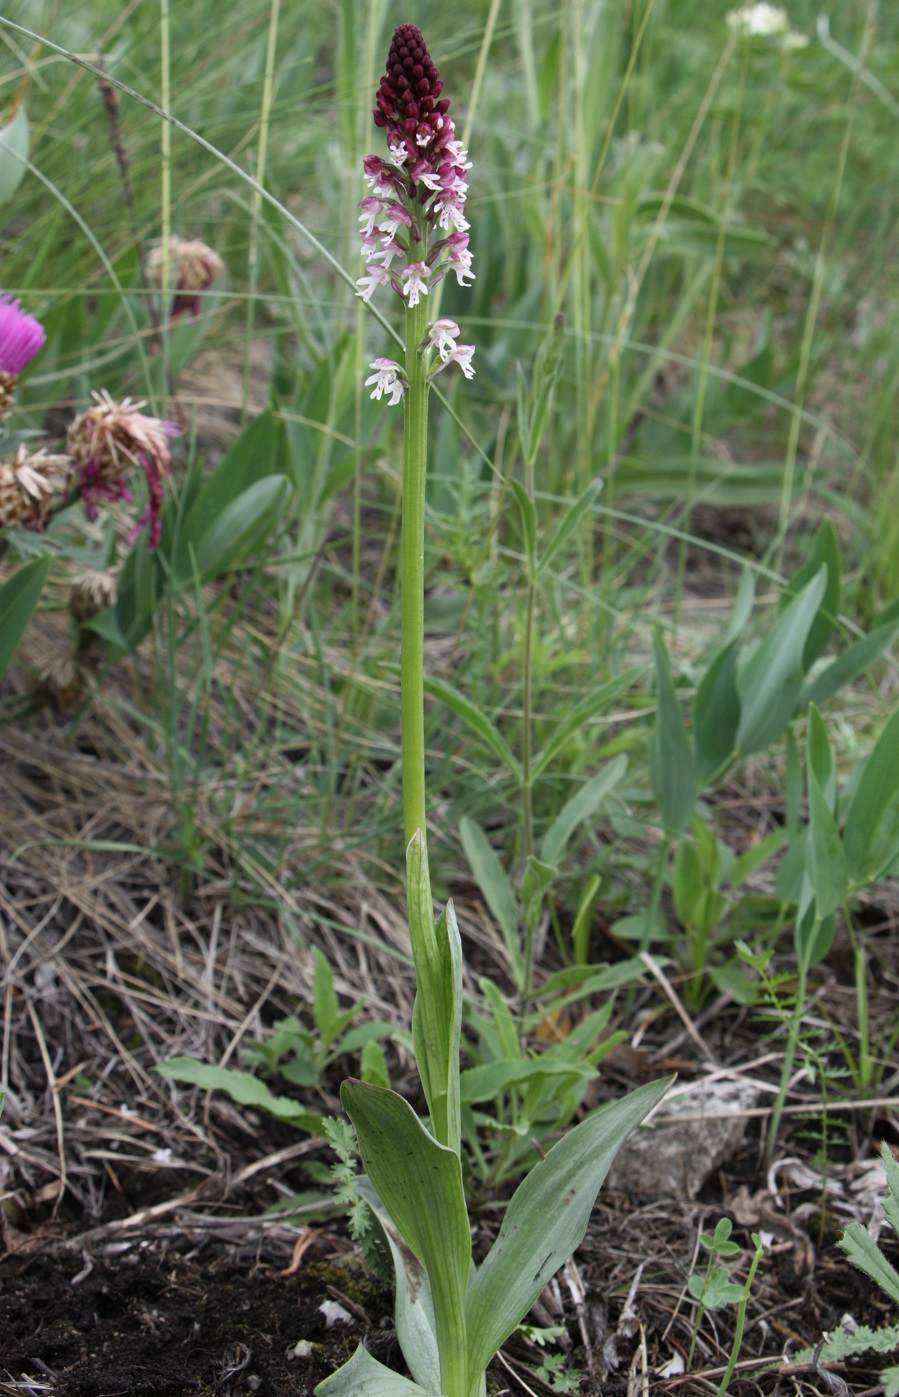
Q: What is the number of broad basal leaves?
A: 4